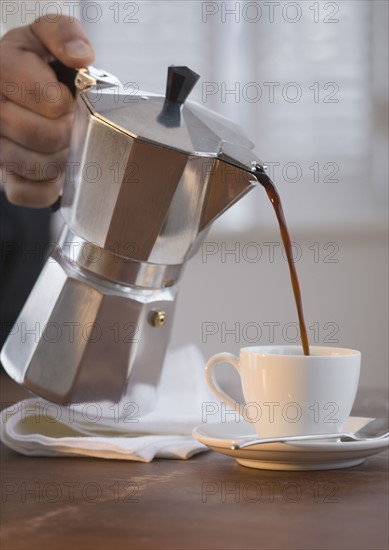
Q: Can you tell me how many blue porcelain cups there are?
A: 0